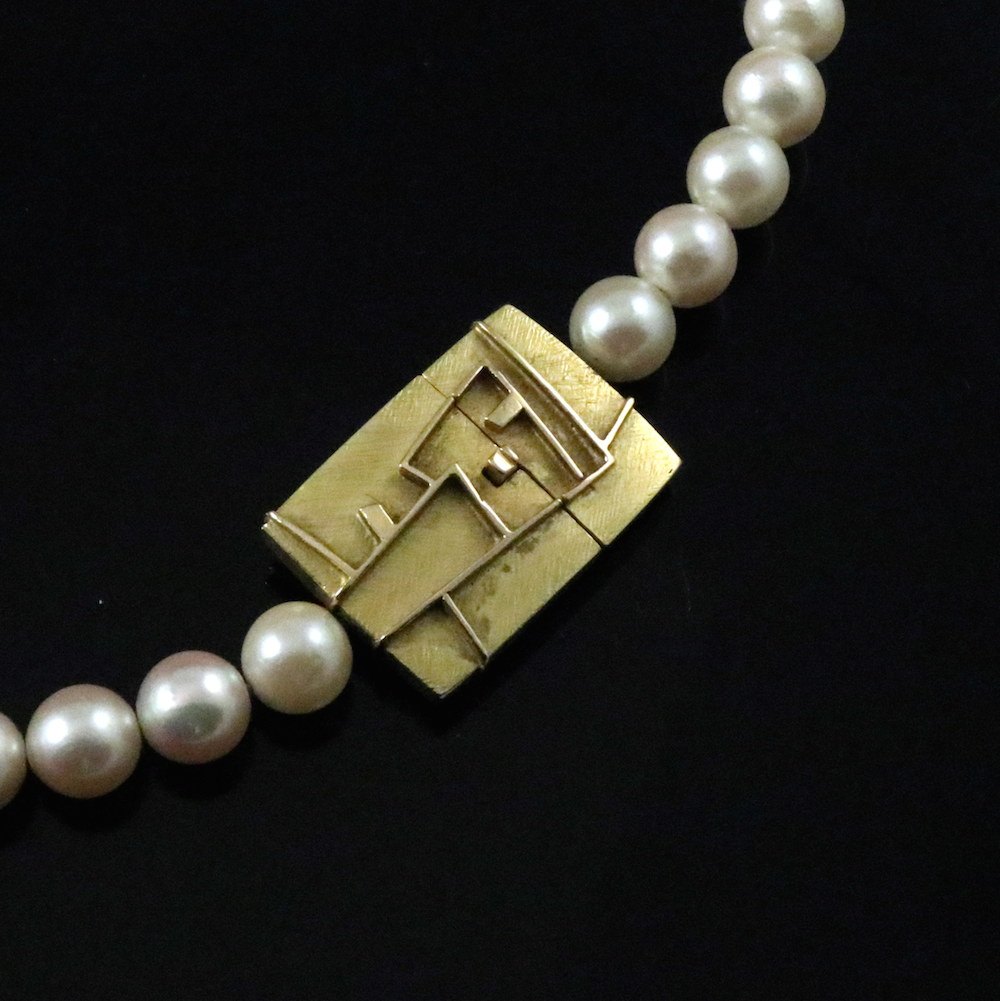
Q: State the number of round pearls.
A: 9